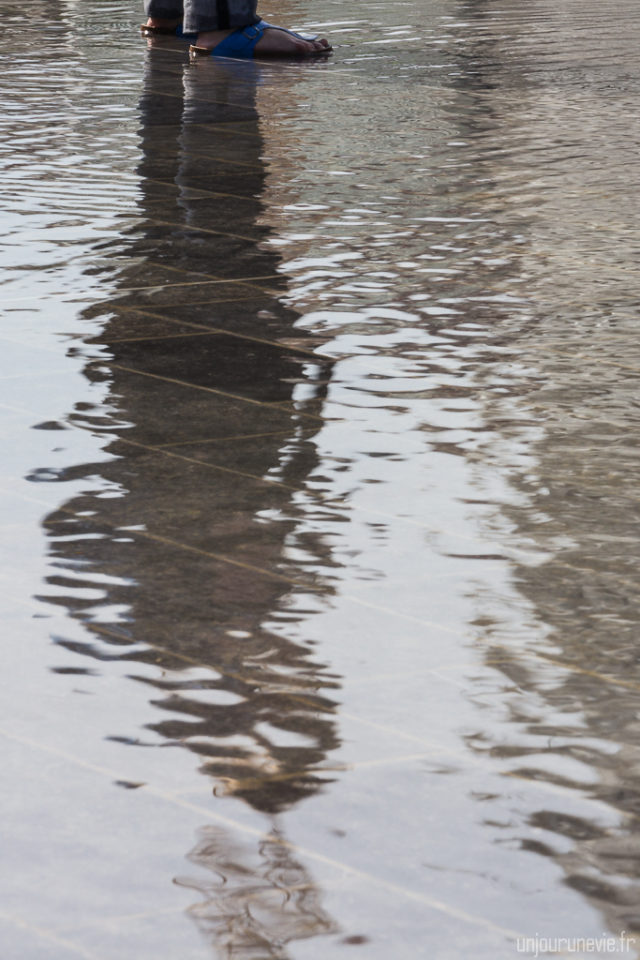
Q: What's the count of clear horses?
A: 0